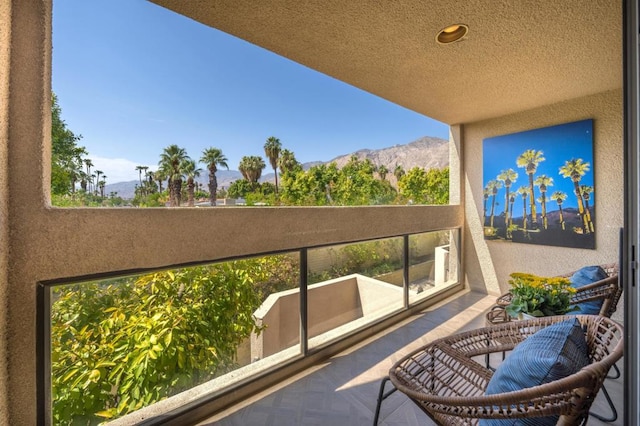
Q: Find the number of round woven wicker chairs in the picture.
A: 2